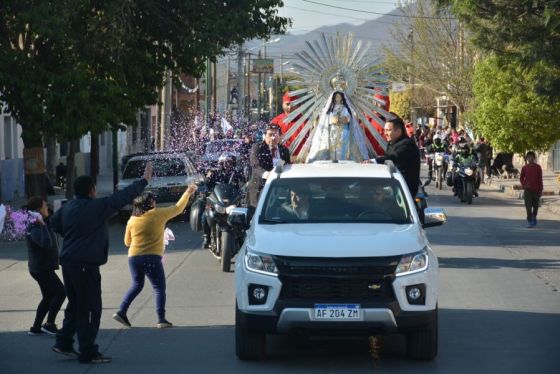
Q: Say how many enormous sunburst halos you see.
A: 1